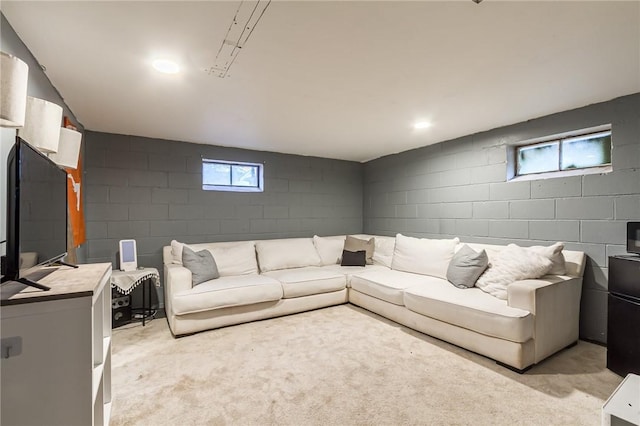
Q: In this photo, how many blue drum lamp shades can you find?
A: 0